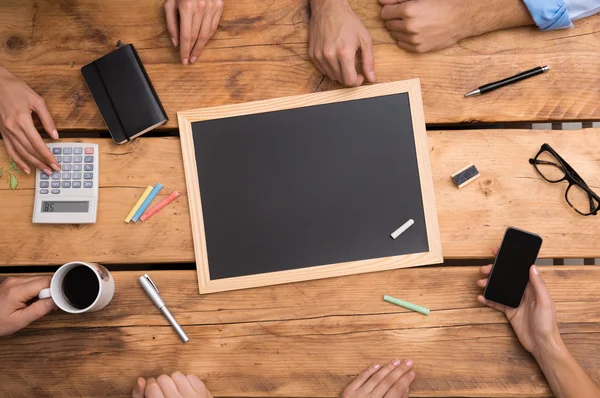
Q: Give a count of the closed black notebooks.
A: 1